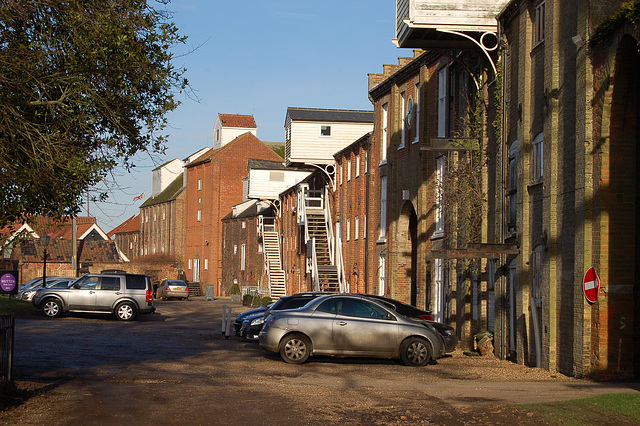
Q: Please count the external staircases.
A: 2